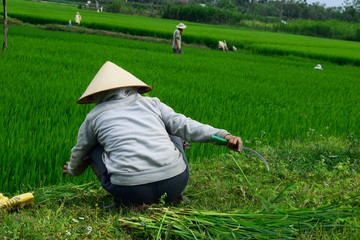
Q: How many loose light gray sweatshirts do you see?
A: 1